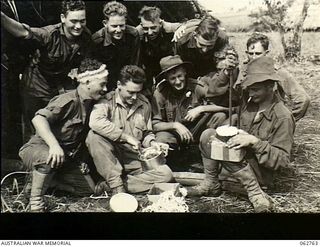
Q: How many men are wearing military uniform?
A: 9